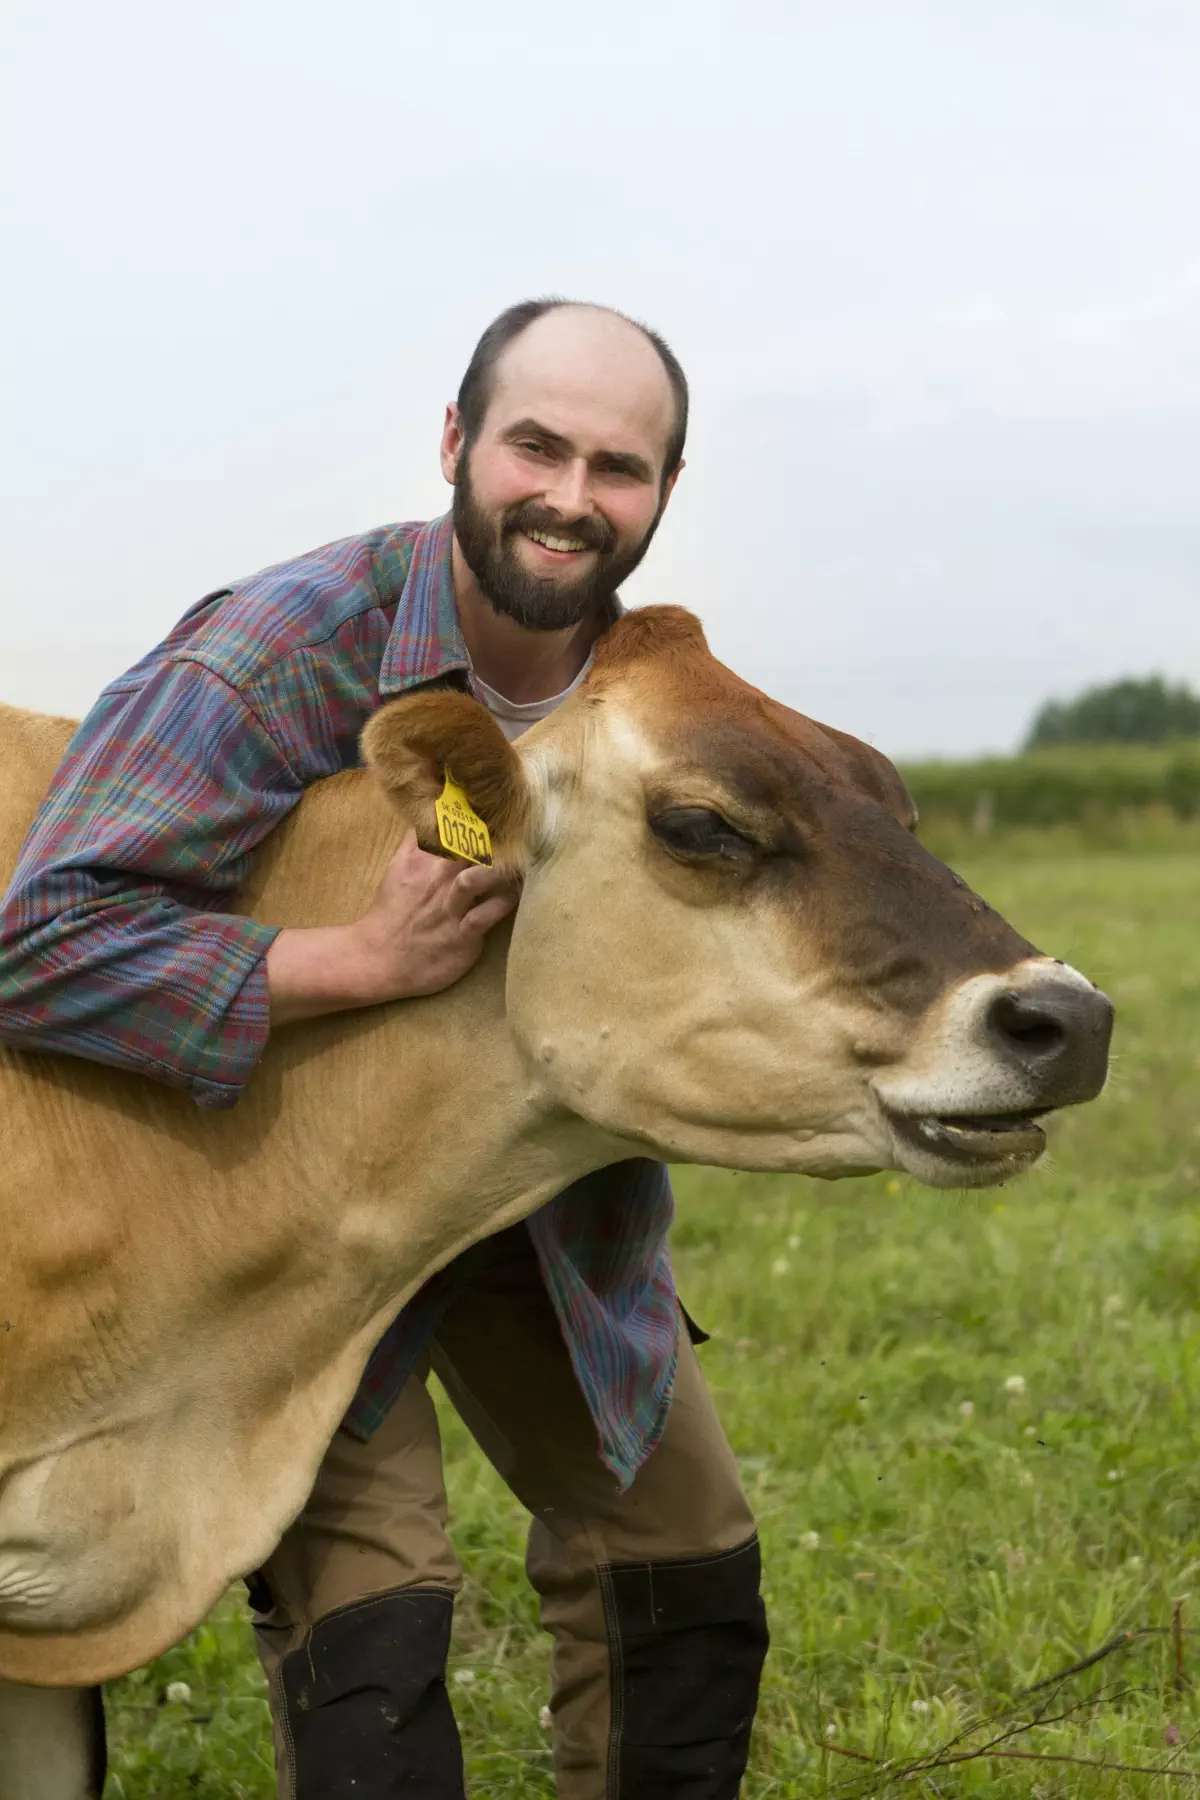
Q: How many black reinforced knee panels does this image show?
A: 2